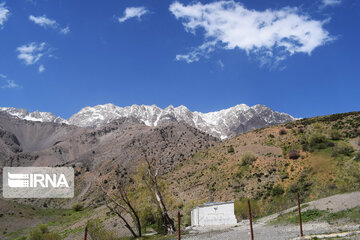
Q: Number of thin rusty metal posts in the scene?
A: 4